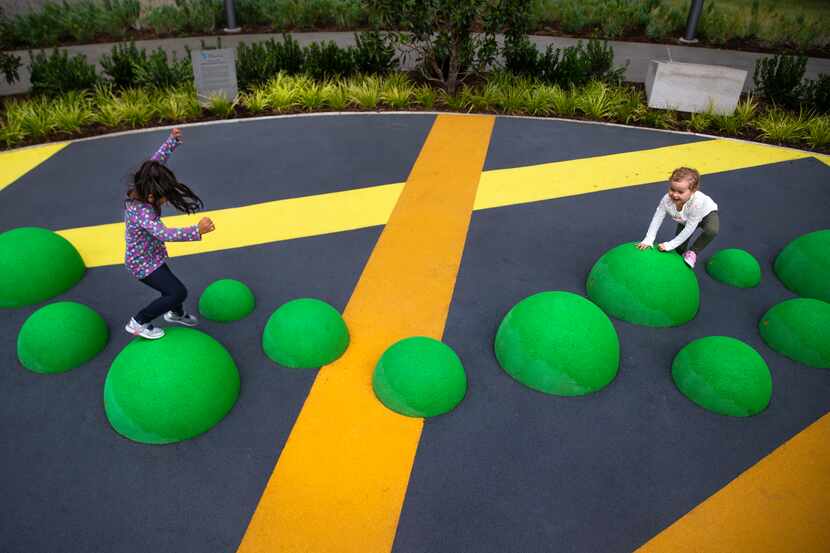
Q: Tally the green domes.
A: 12